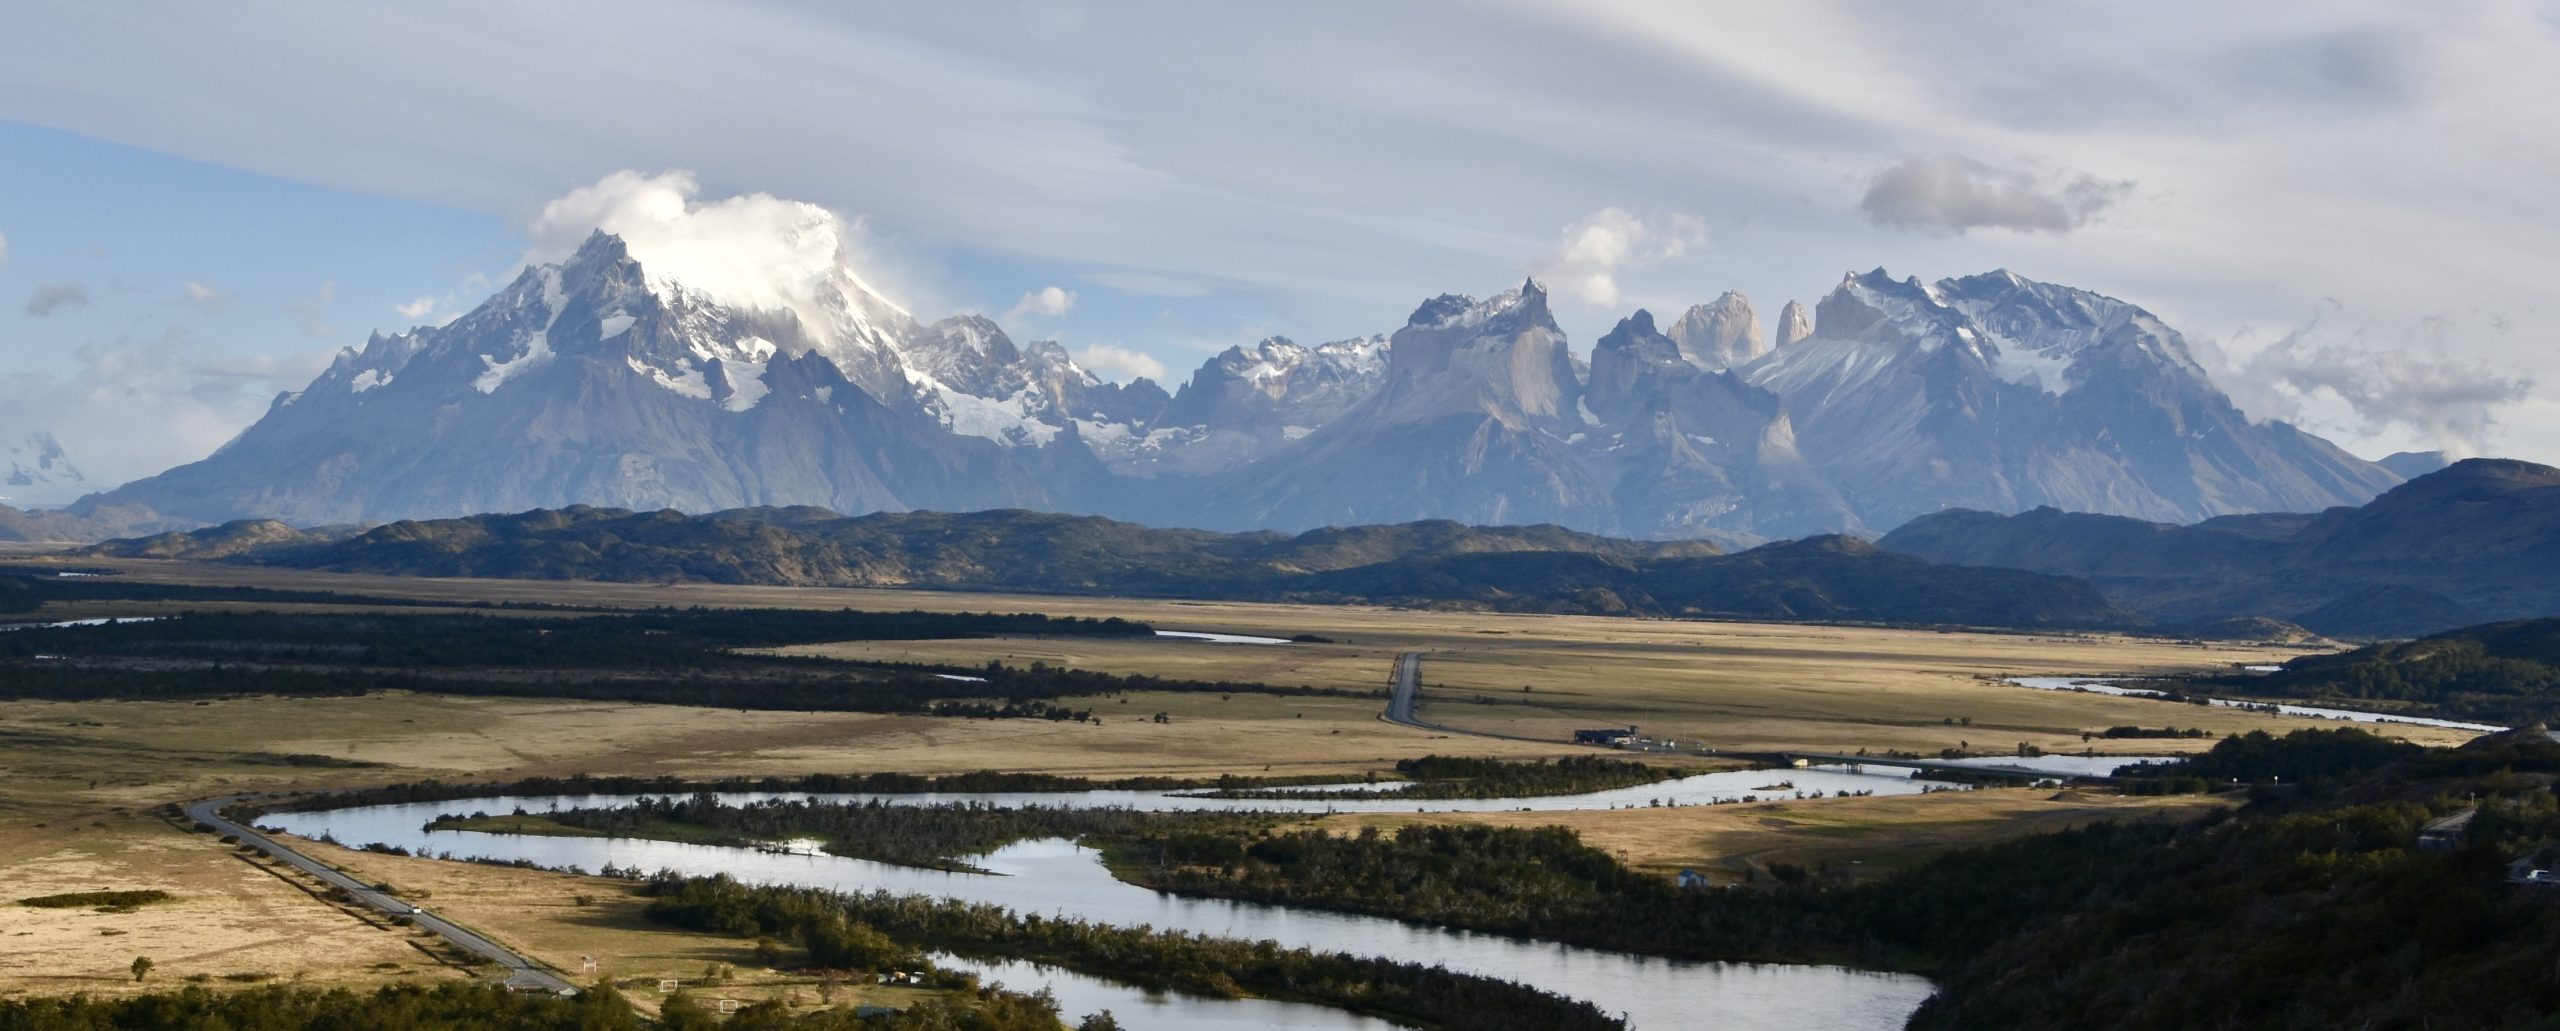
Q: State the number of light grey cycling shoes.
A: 0